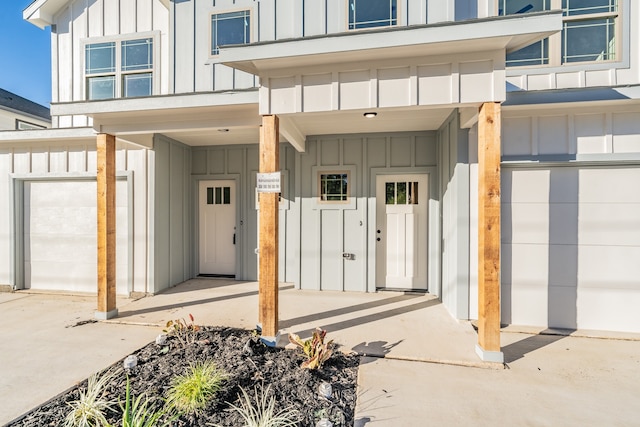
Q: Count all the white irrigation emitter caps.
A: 4